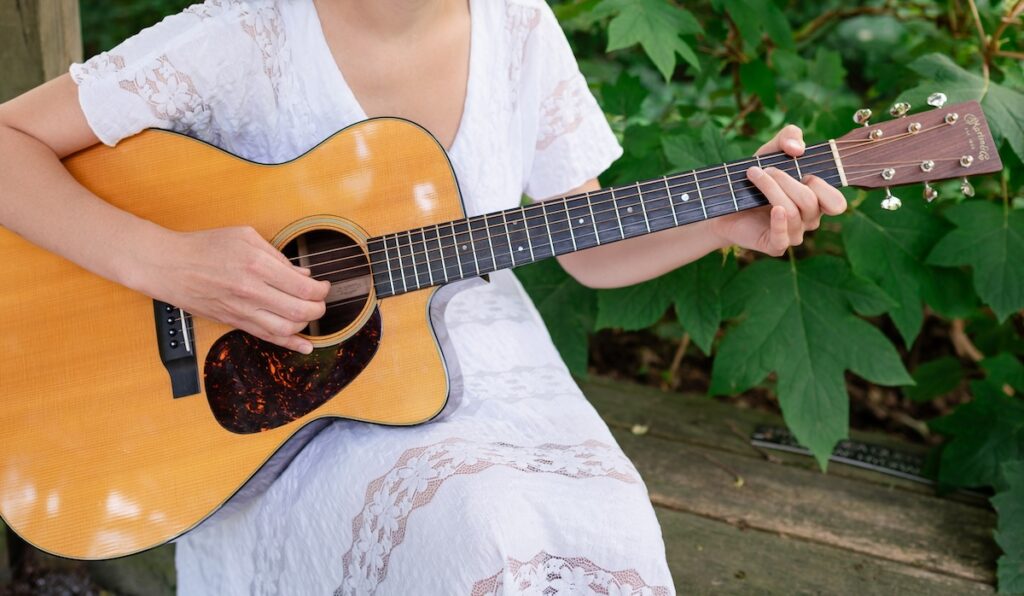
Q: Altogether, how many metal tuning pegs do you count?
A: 6